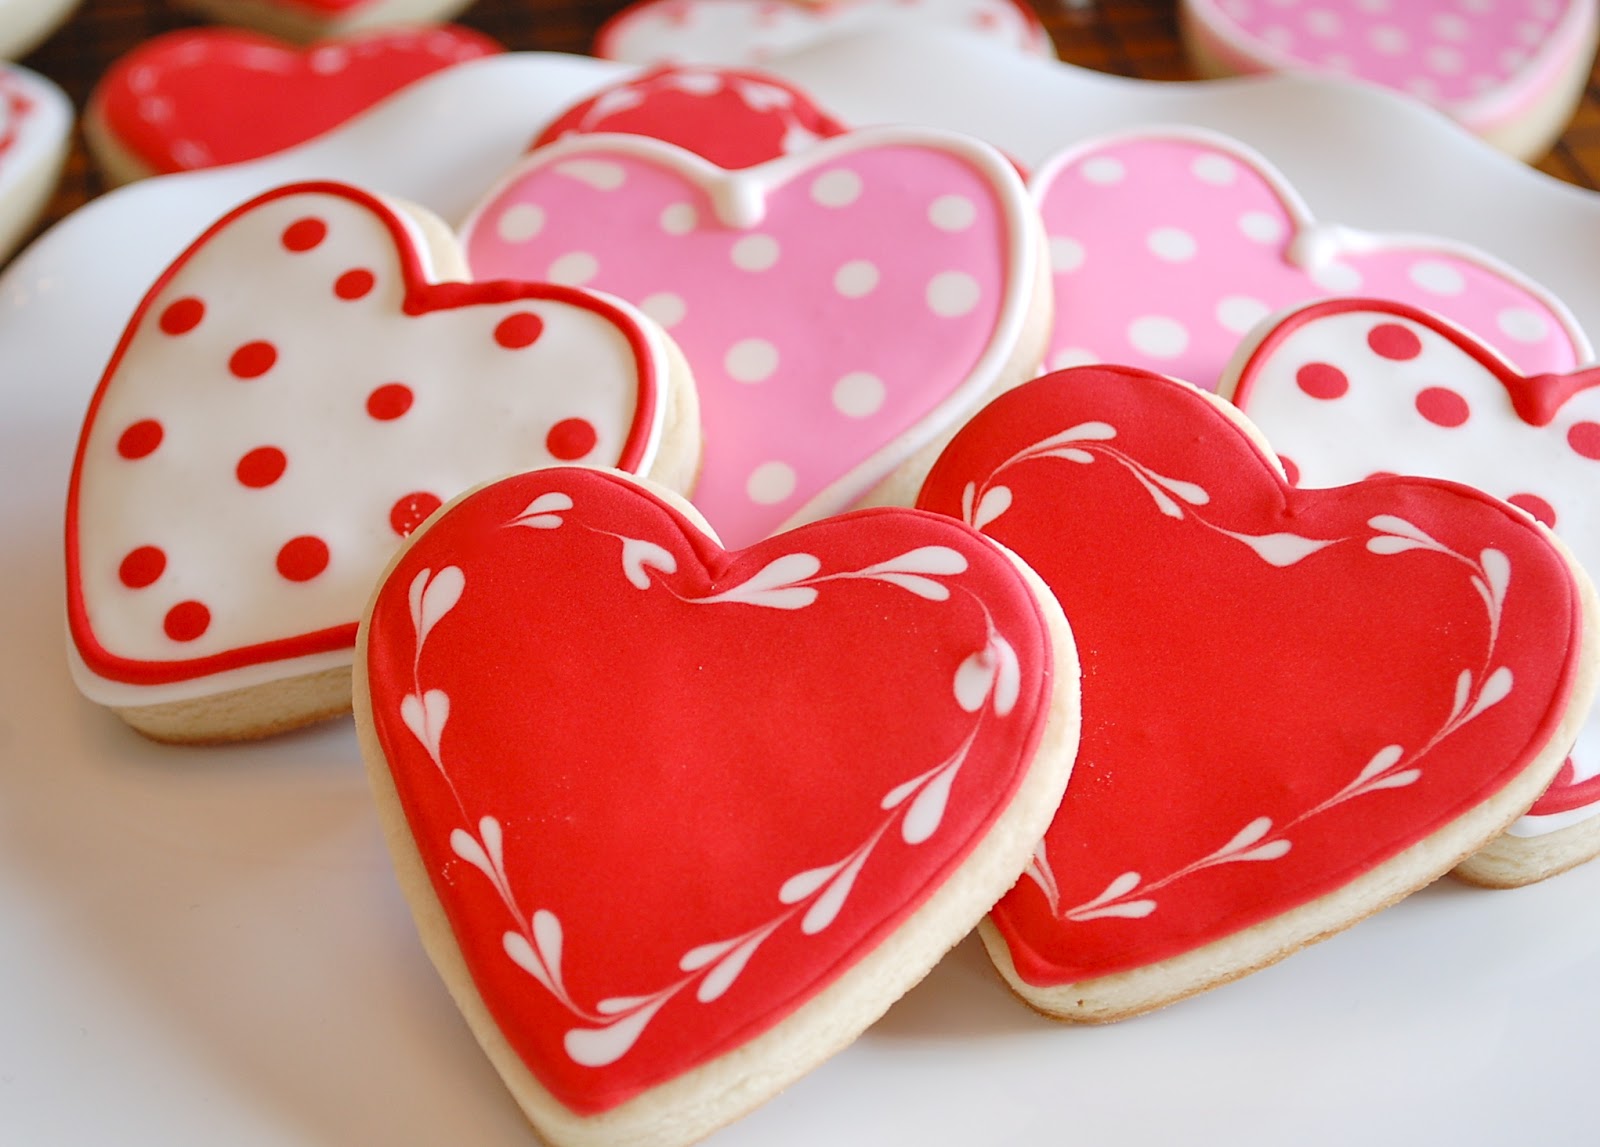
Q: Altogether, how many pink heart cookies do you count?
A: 3